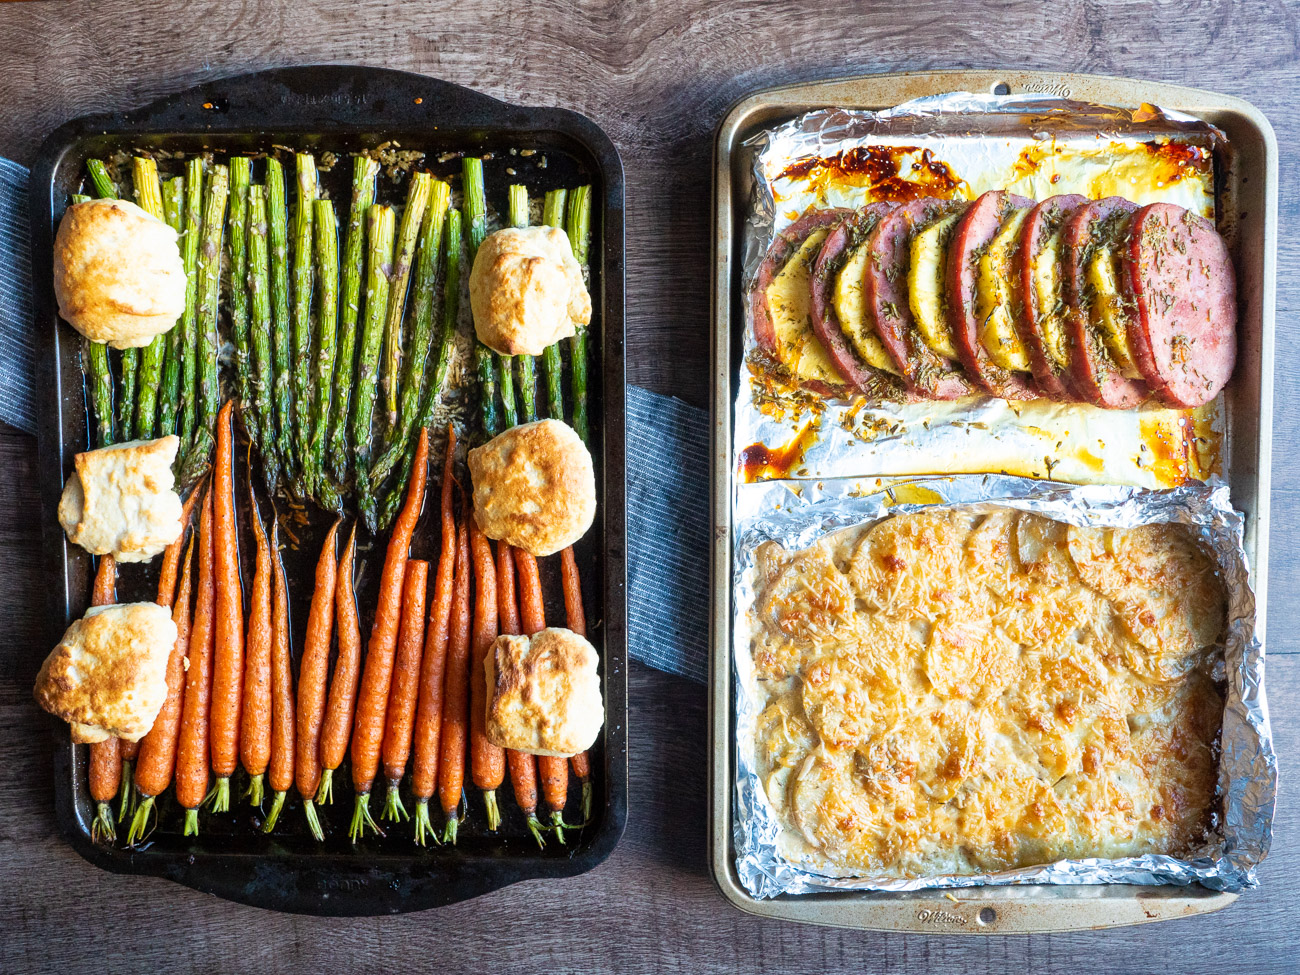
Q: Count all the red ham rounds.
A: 7